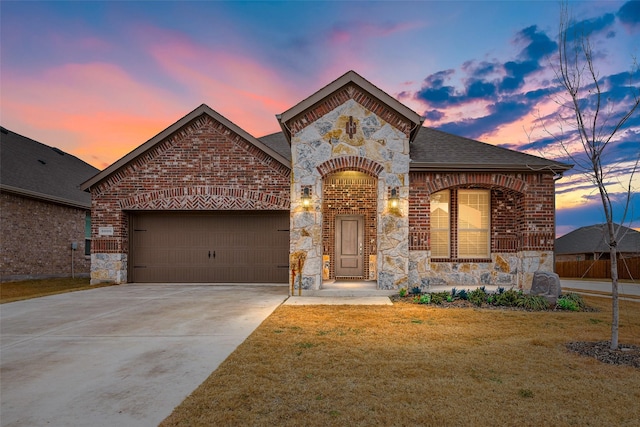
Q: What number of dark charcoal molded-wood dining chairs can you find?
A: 0